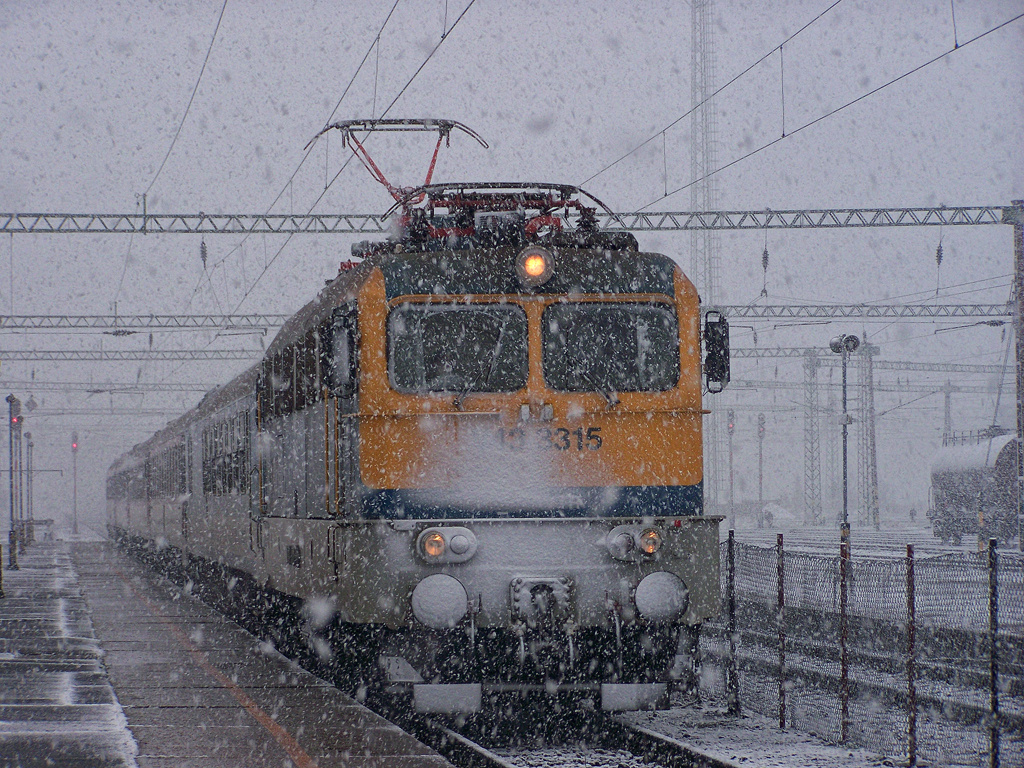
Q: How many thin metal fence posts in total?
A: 5